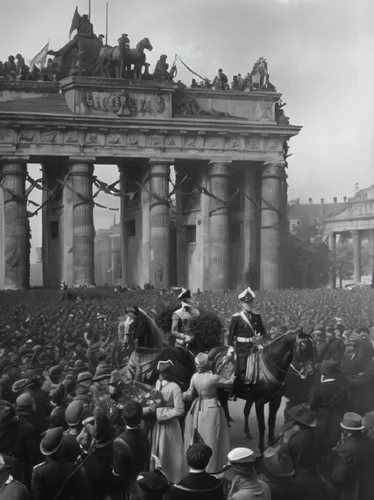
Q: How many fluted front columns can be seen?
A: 5